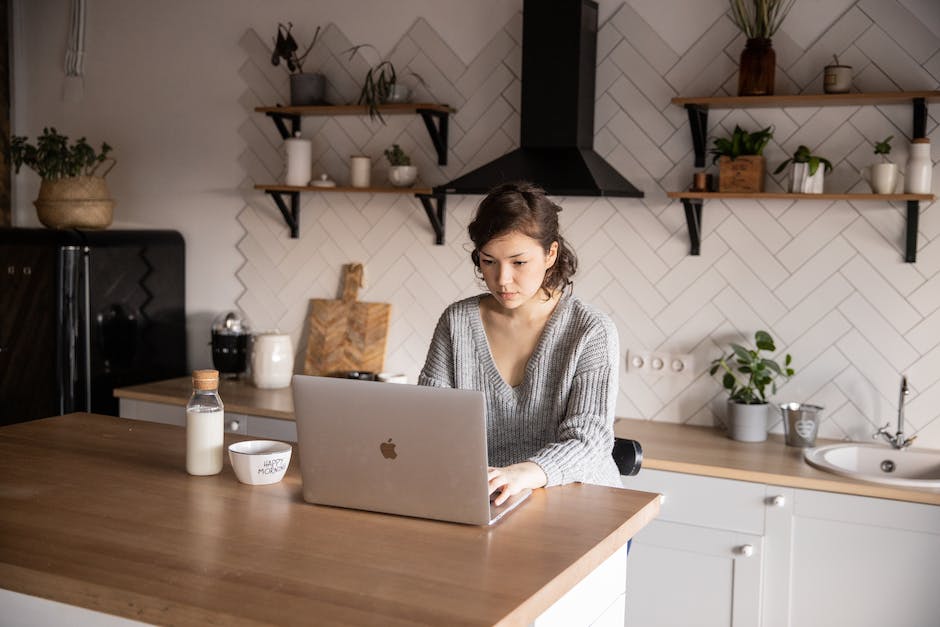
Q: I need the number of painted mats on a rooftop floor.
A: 0